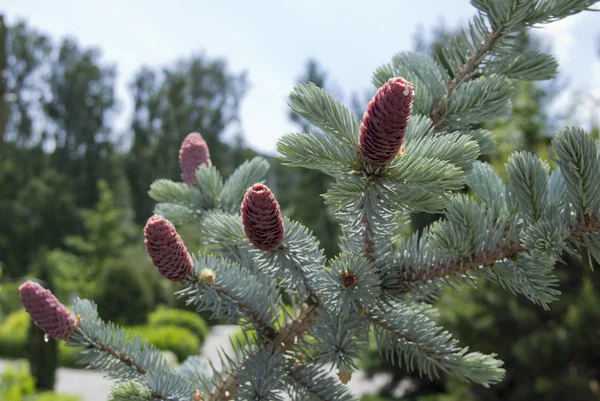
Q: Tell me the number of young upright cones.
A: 5